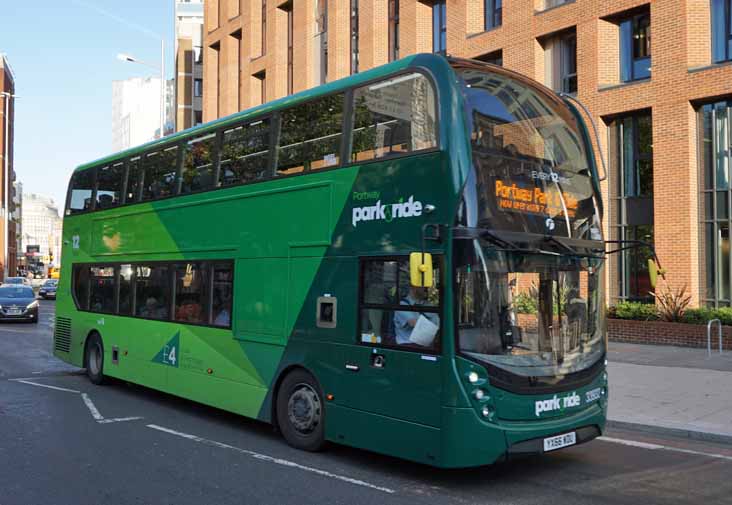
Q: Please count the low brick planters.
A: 1